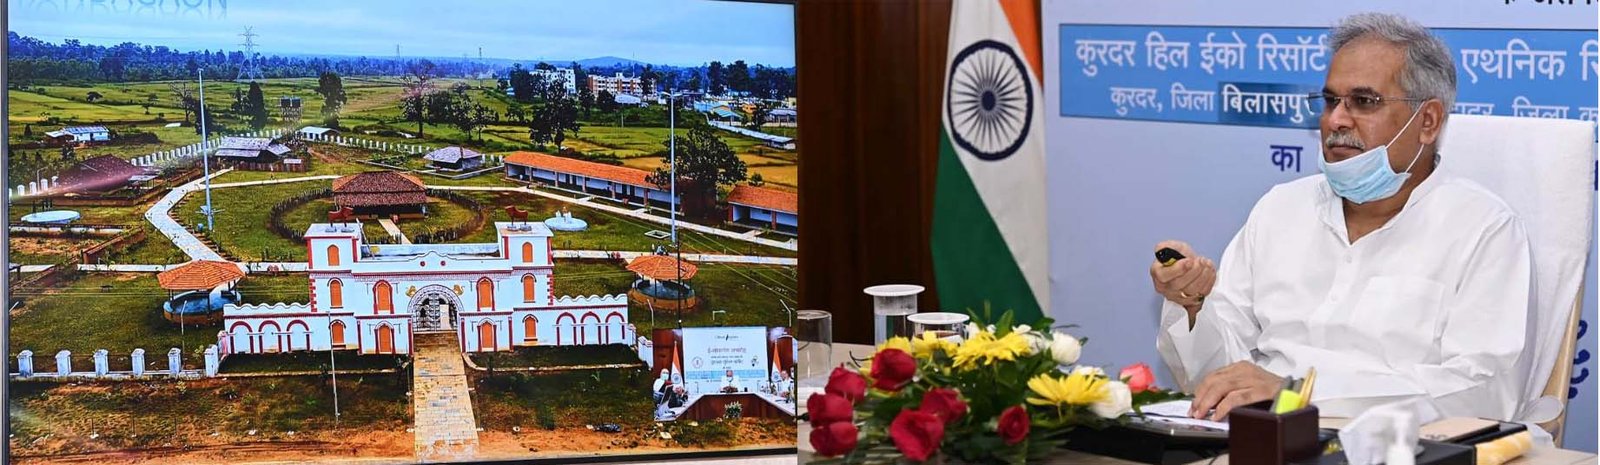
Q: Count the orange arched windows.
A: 10